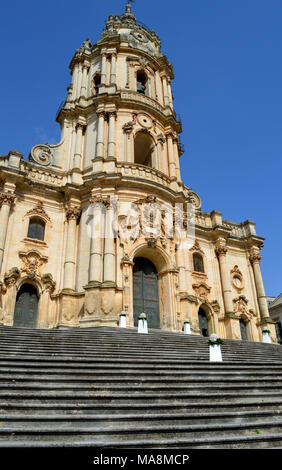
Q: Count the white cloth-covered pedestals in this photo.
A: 5